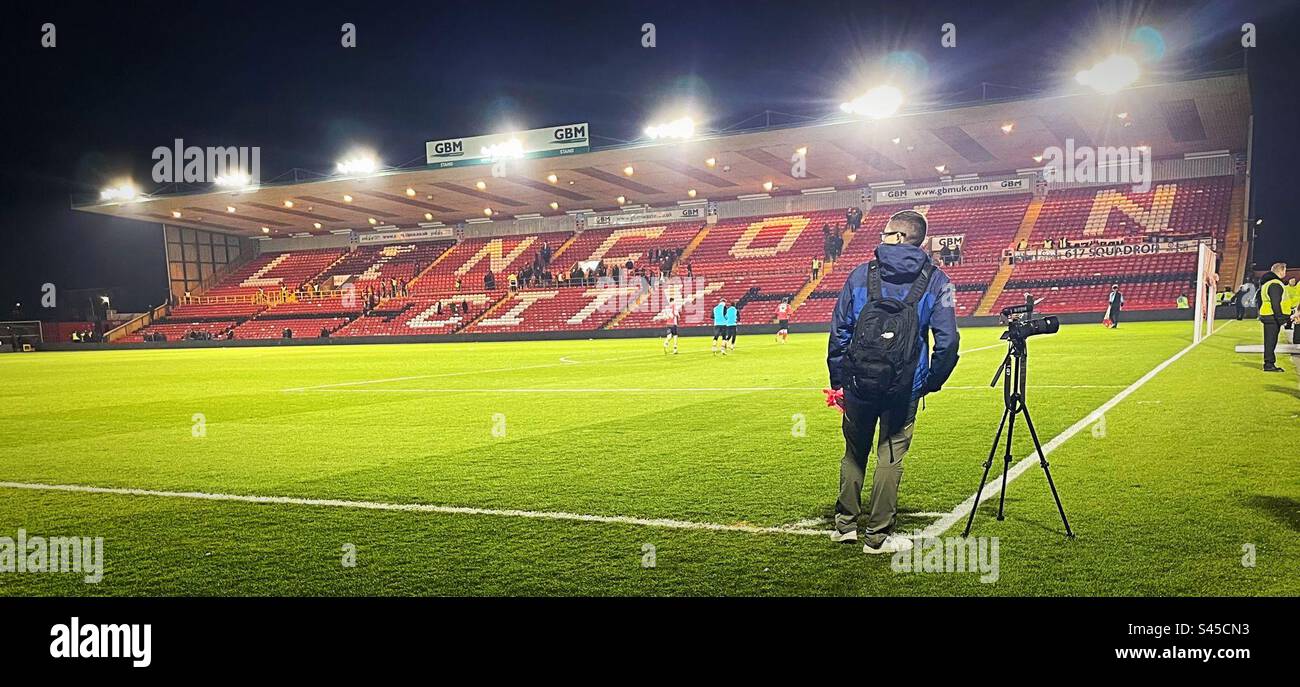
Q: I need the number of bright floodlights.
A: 7